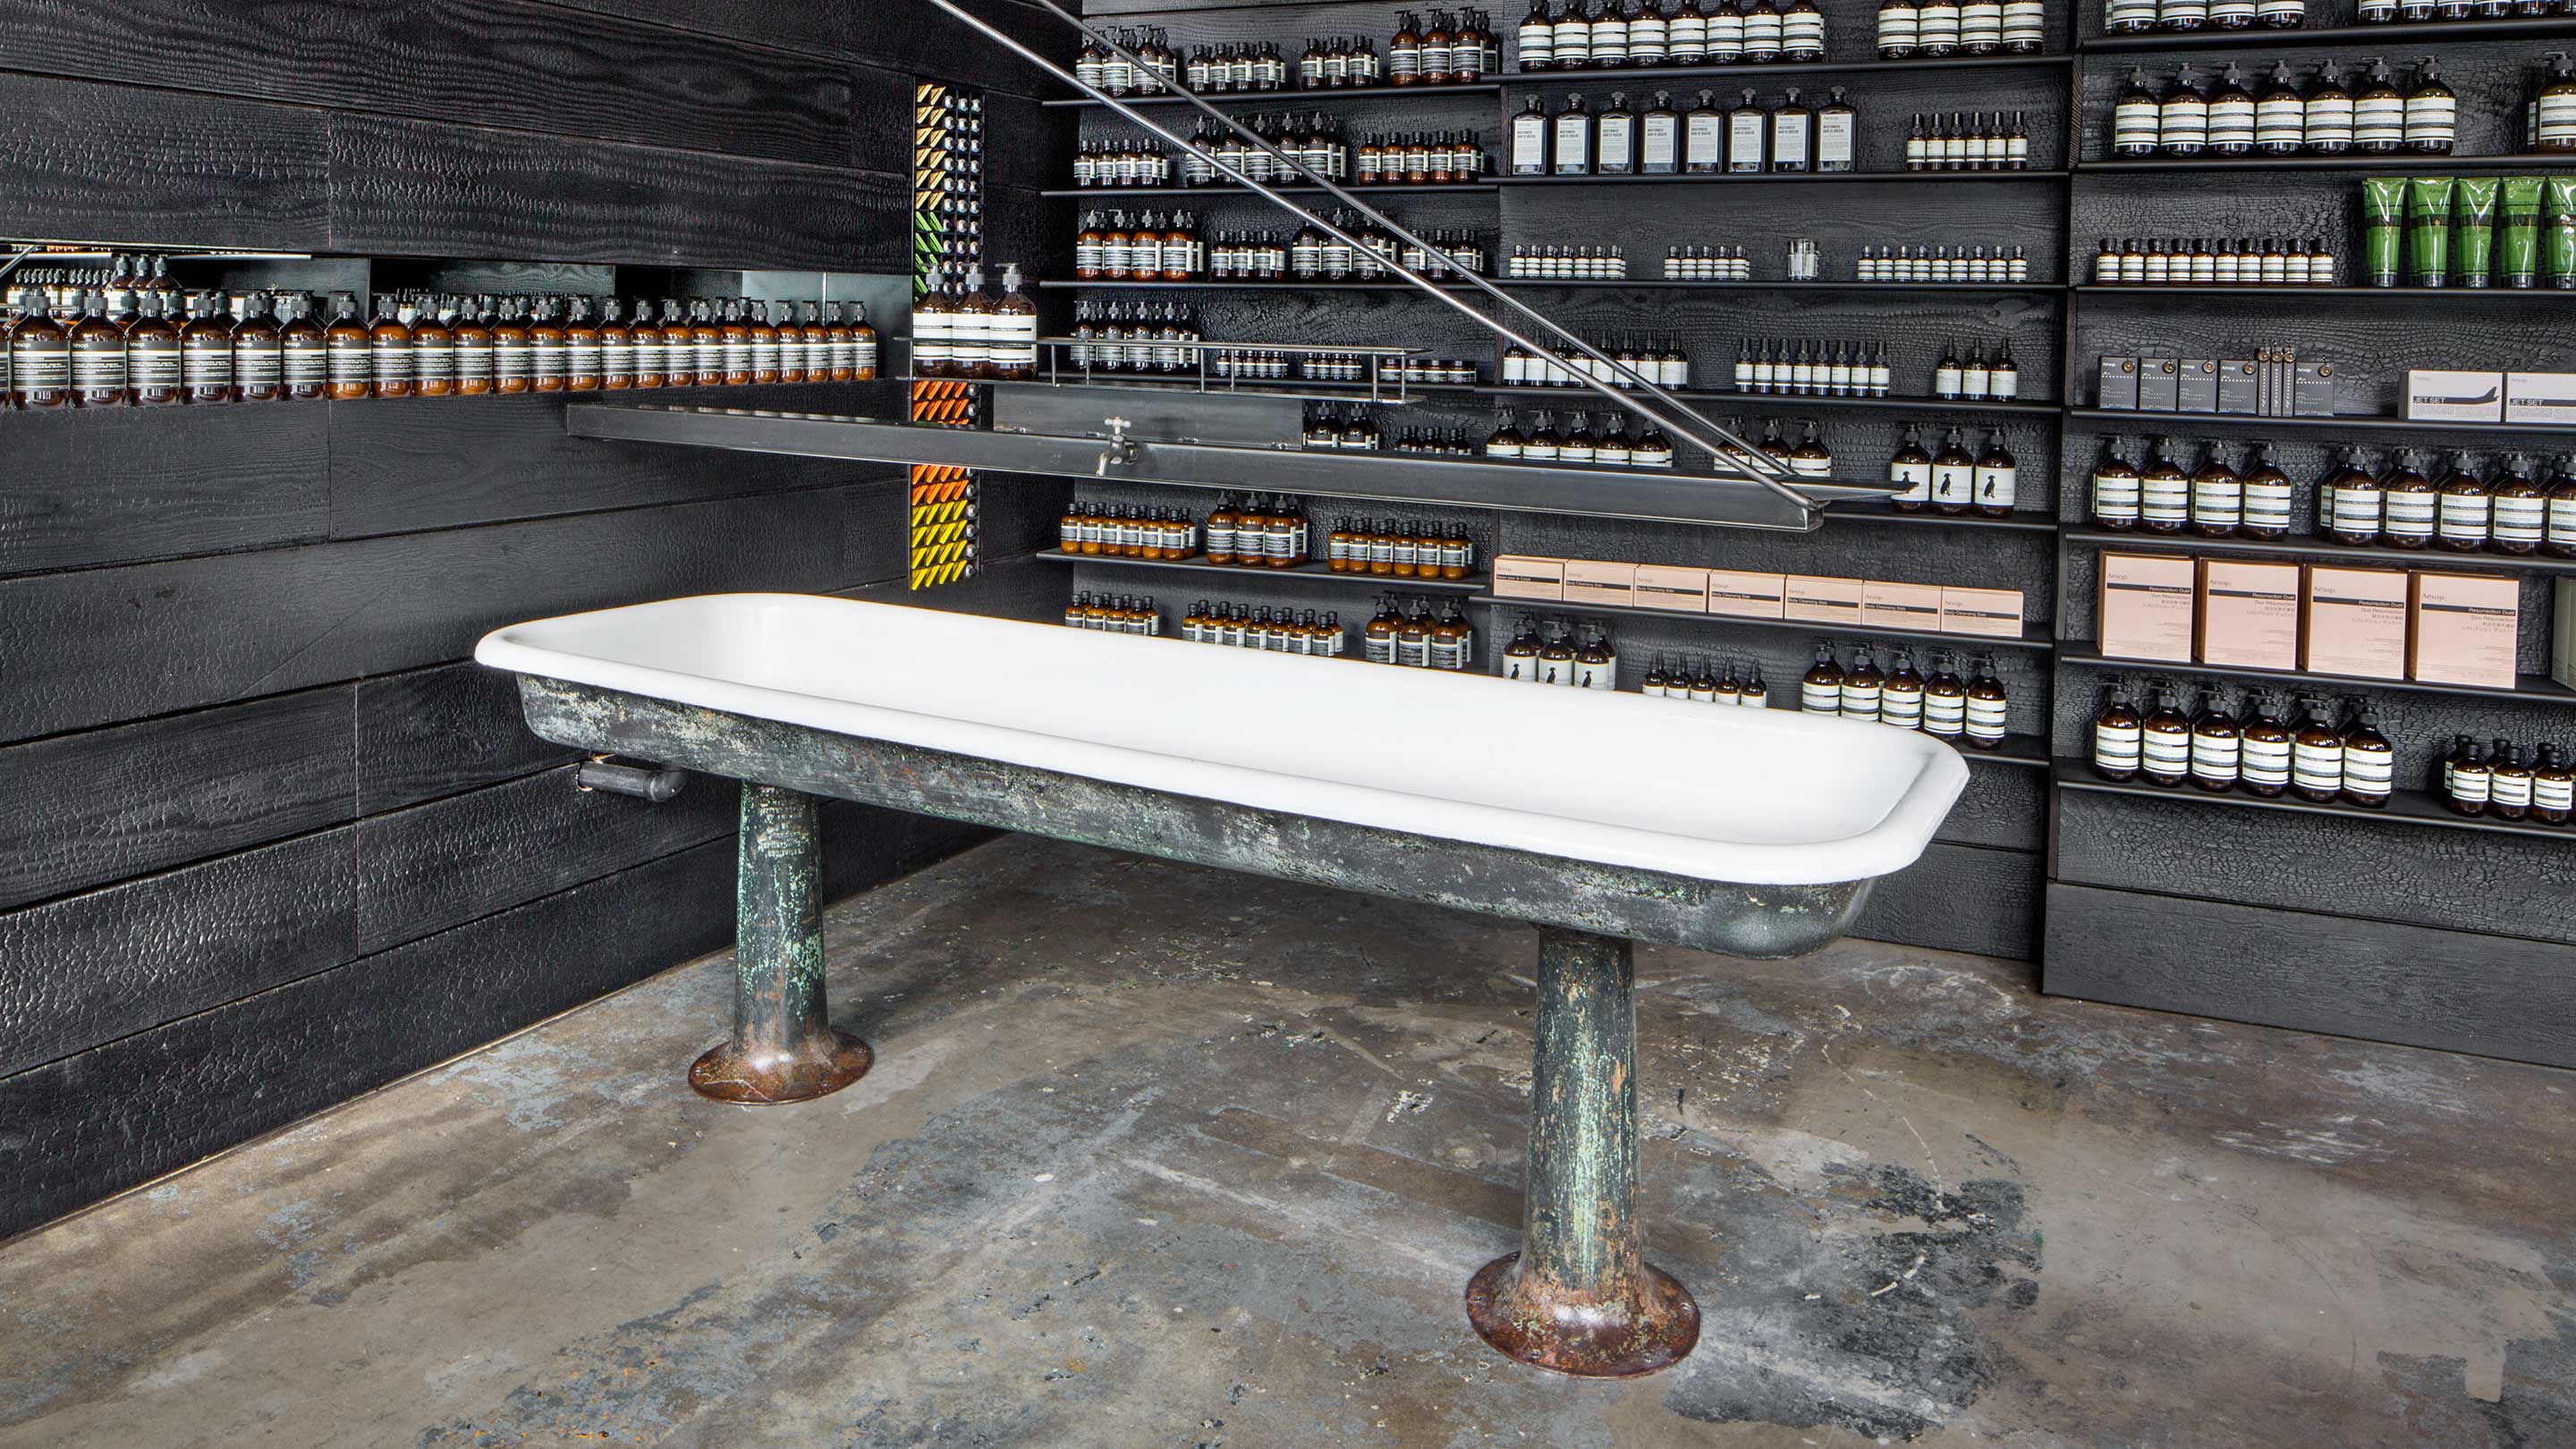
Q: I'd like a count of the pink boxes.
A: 11